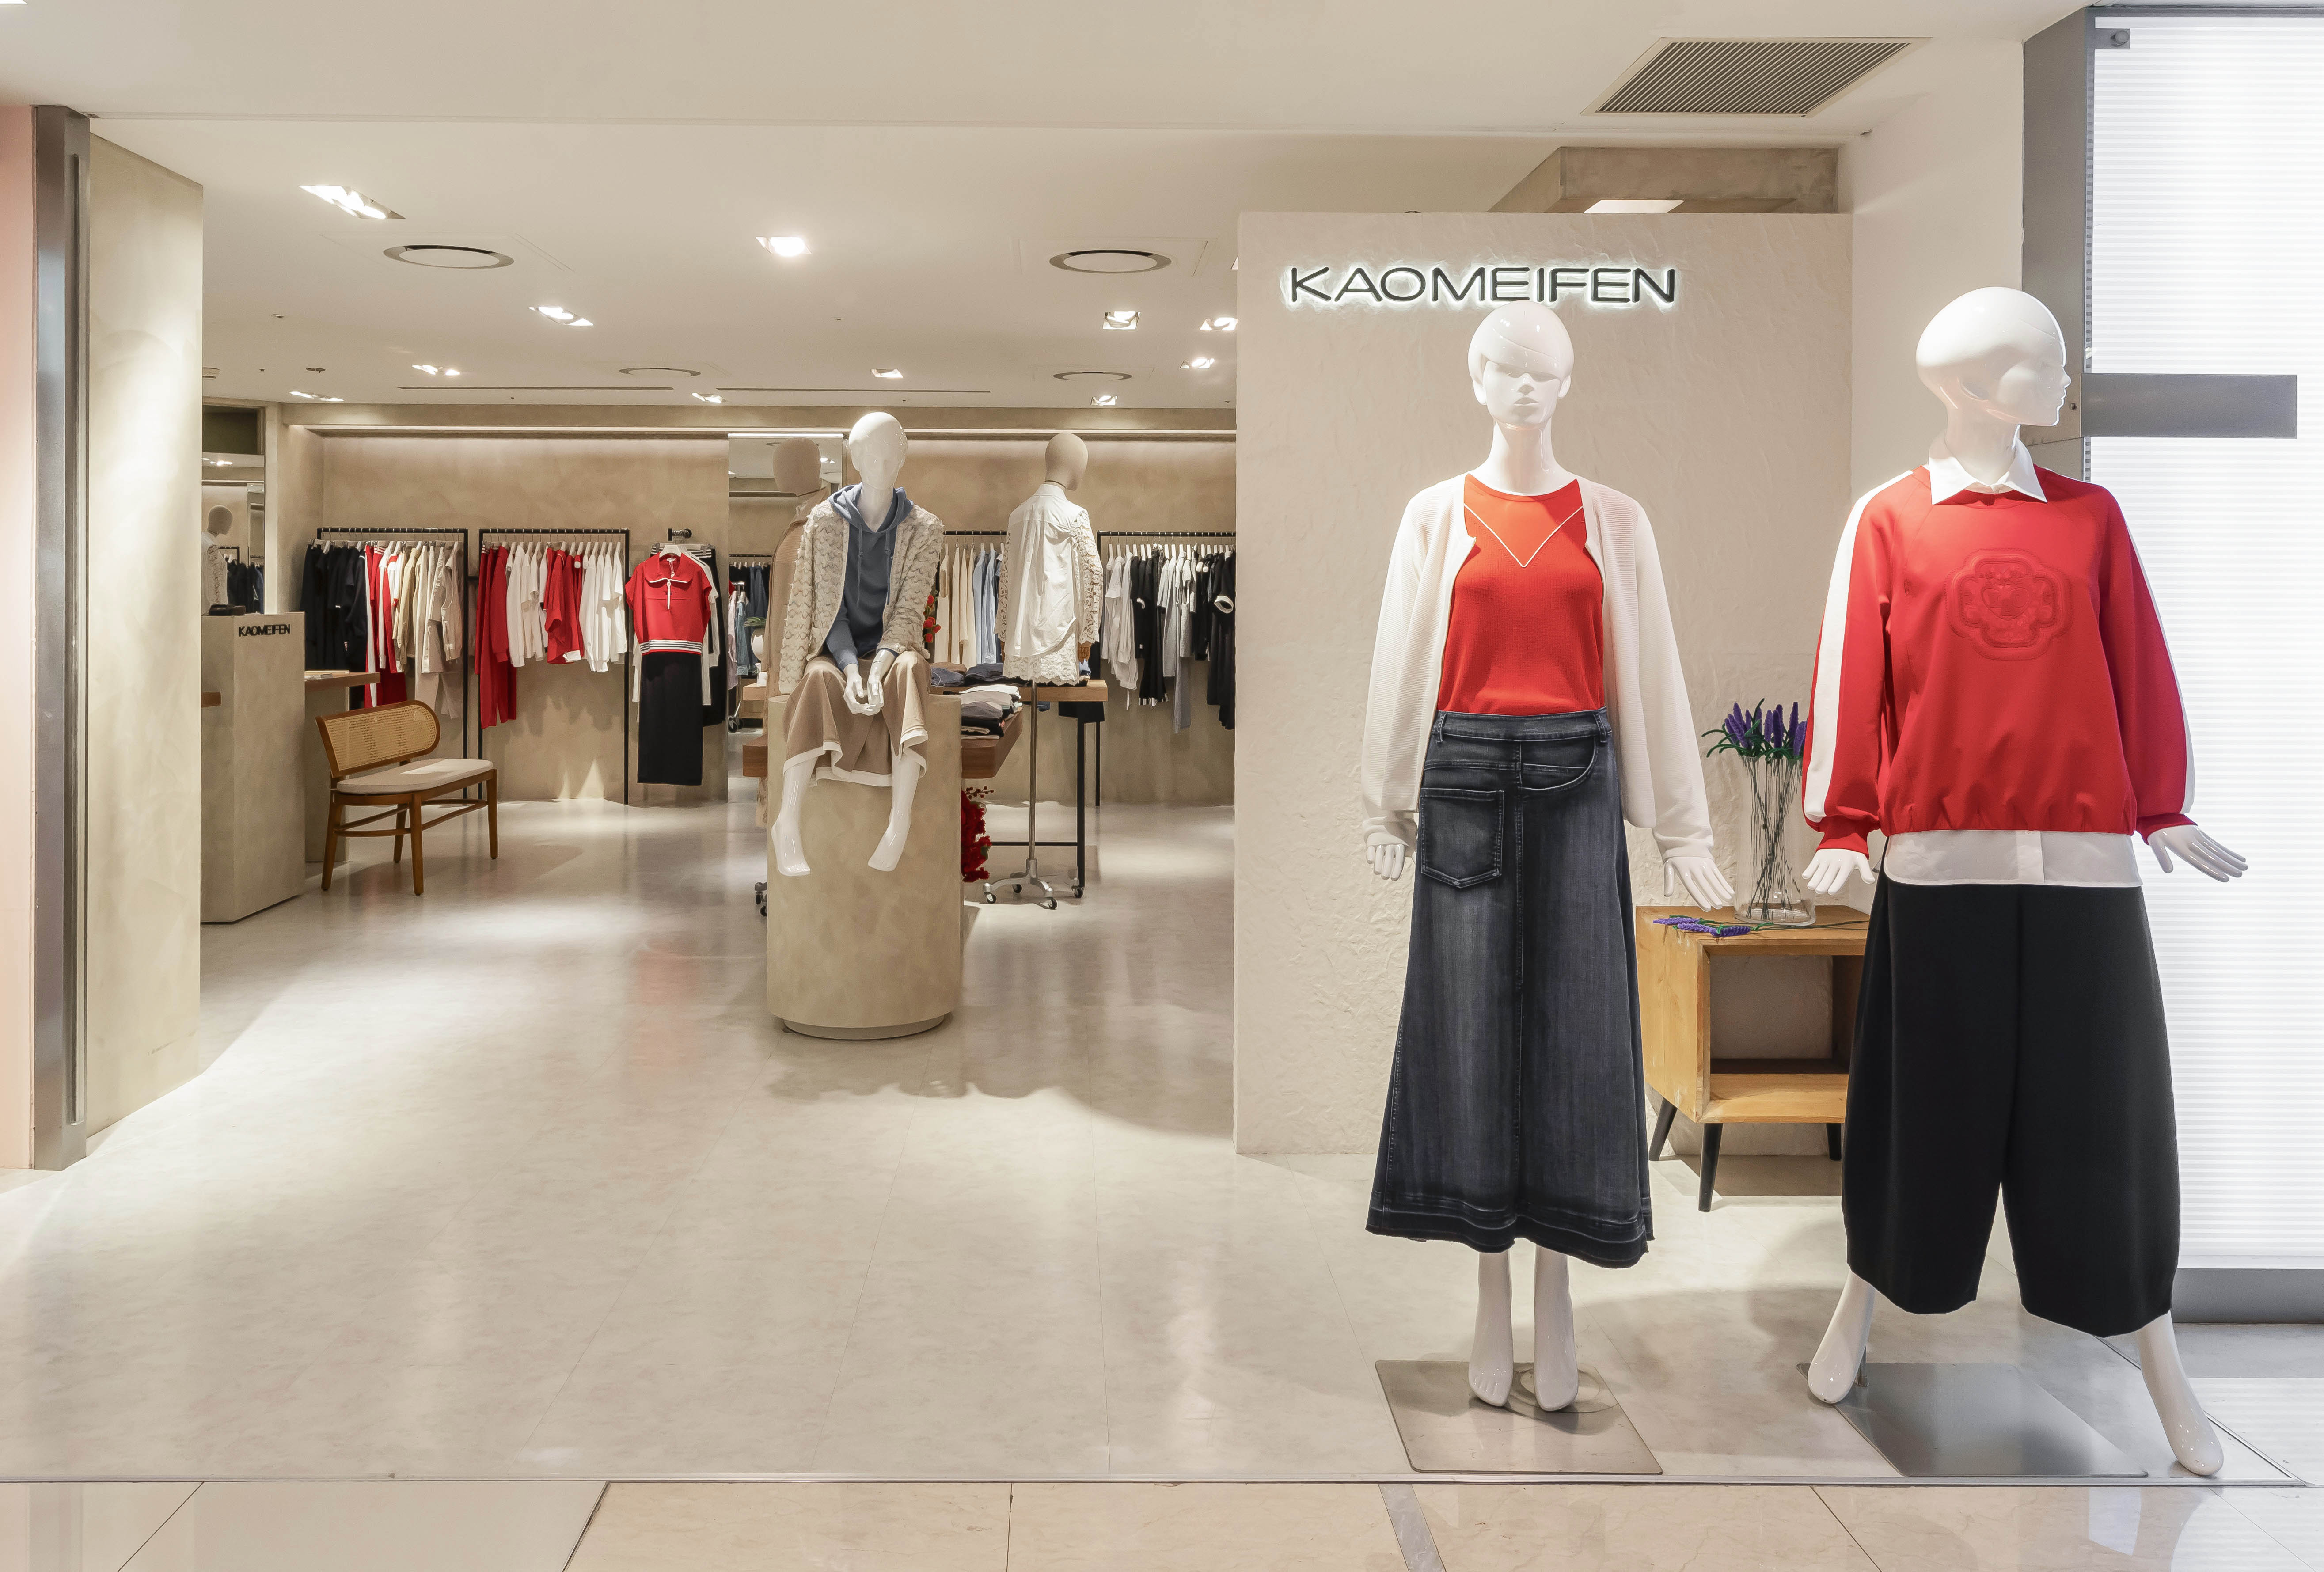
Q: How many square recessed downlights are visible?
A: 11